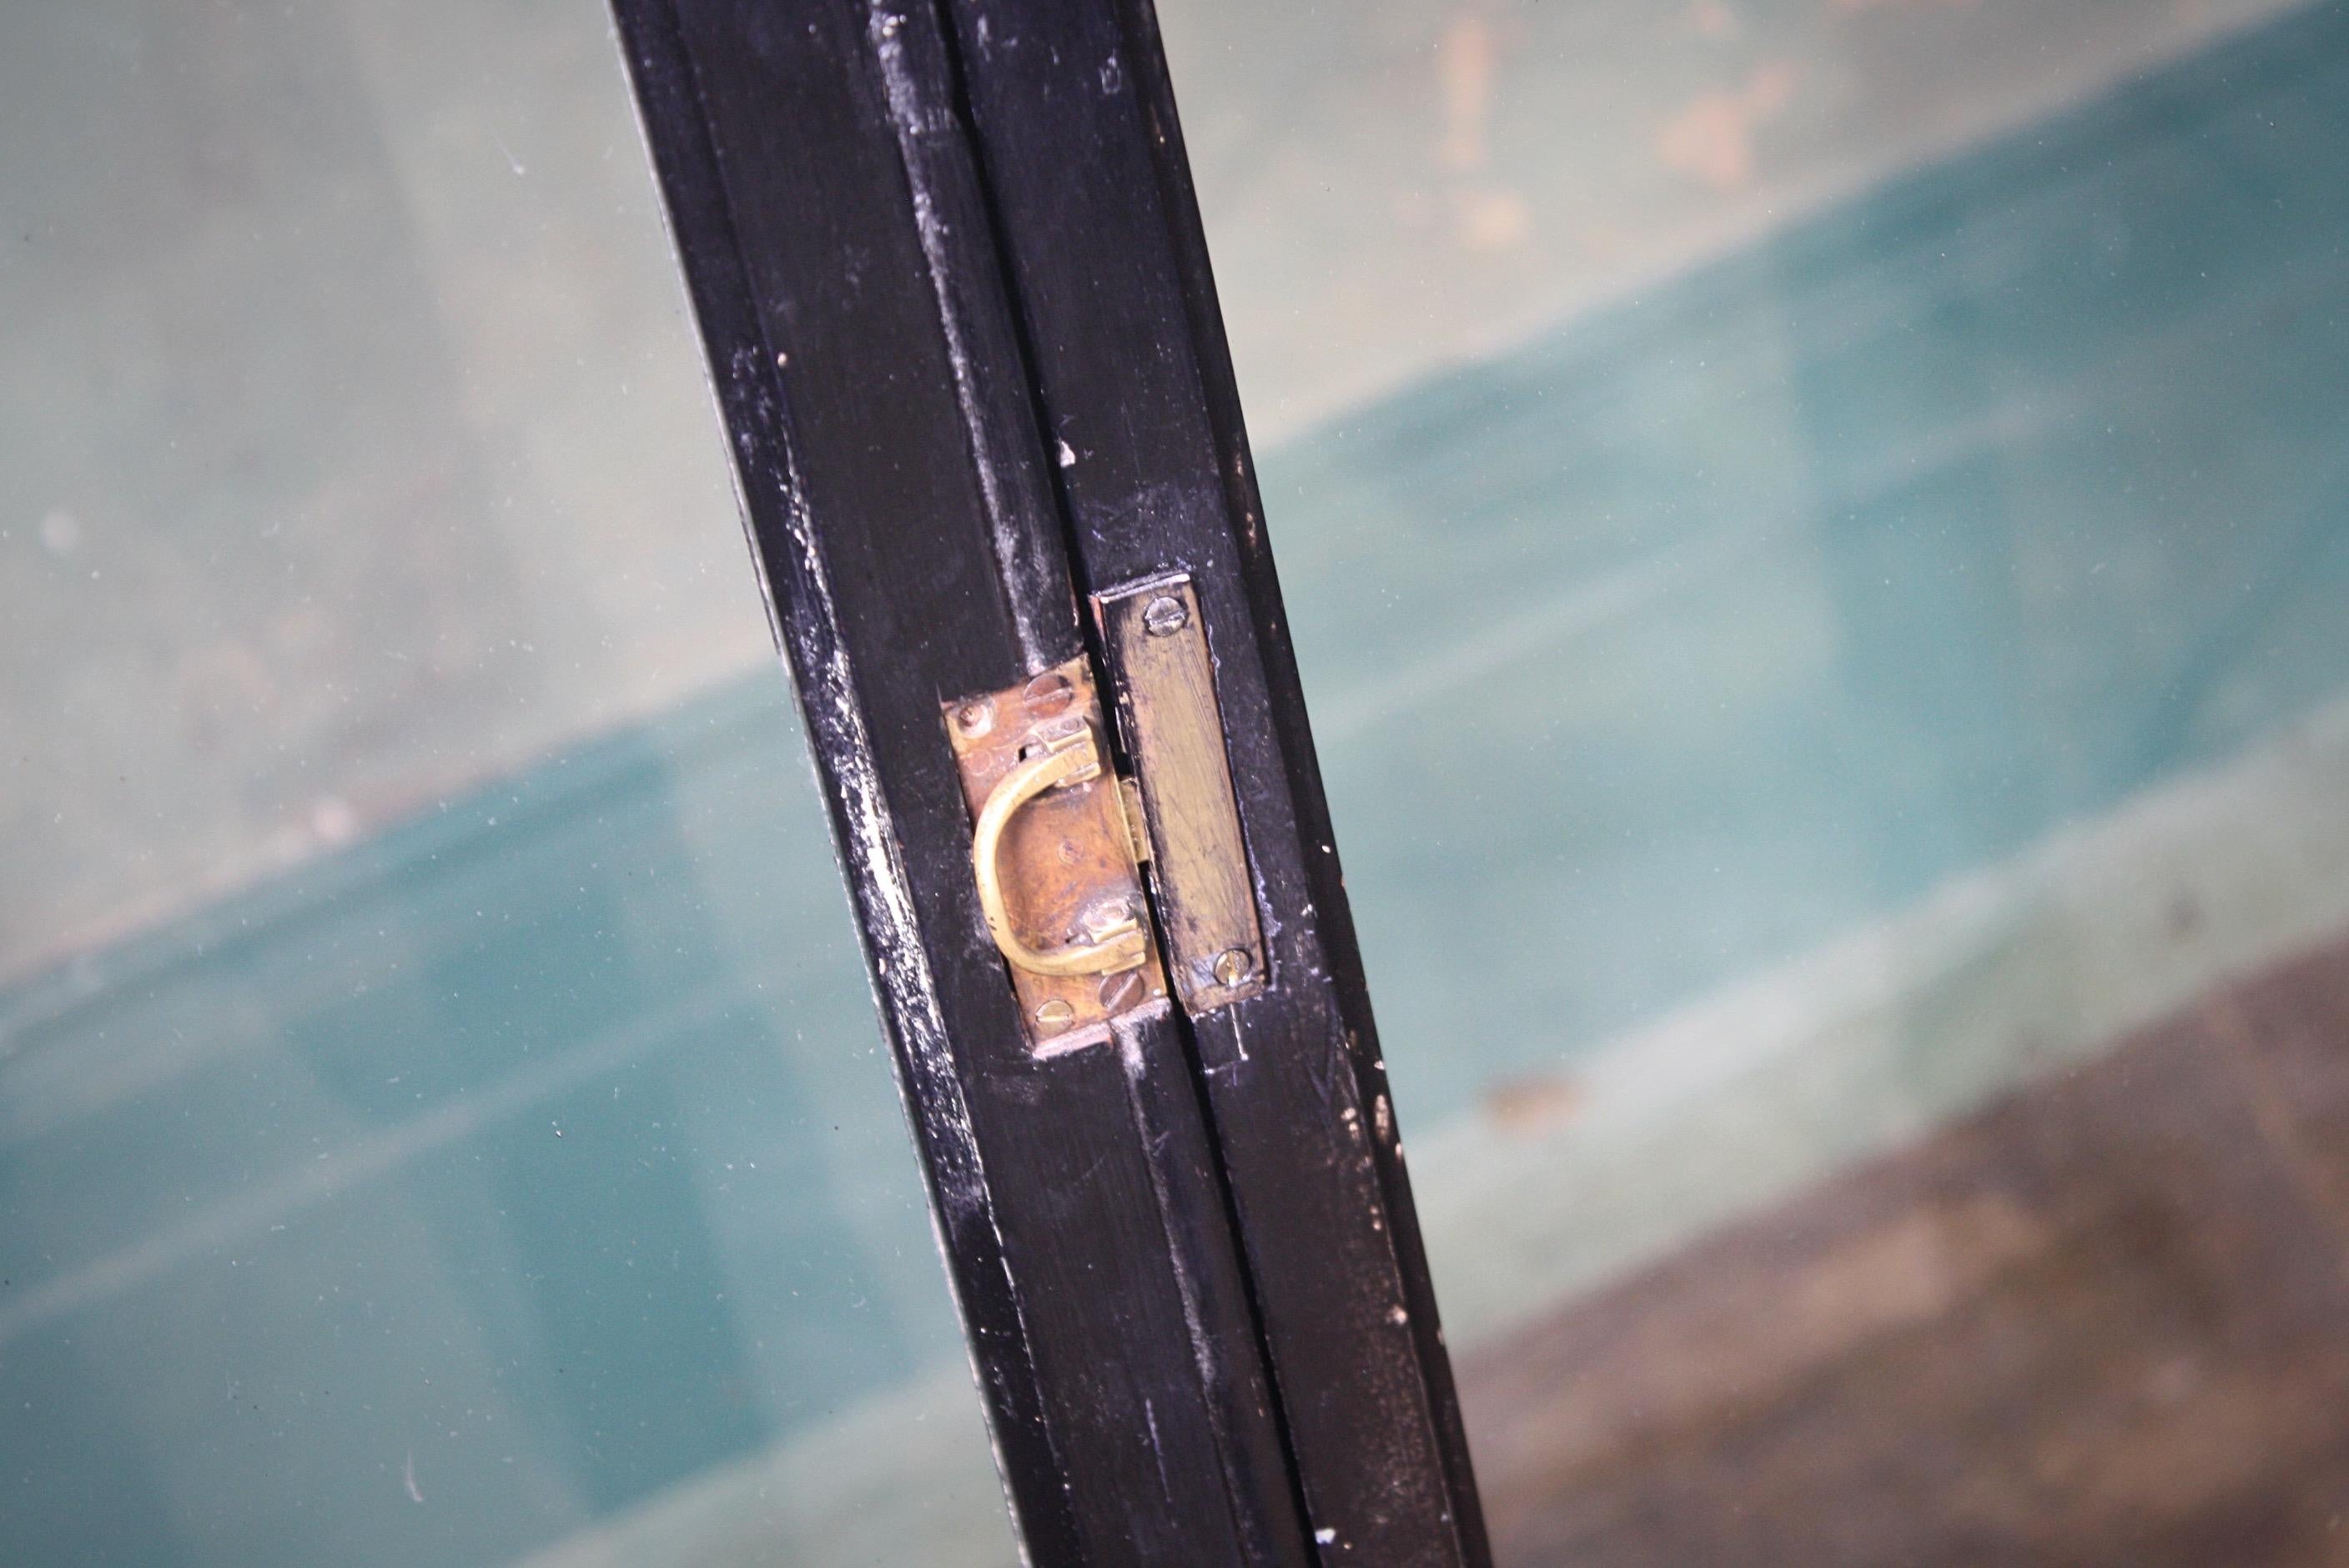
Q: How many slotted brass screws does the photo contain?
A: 5